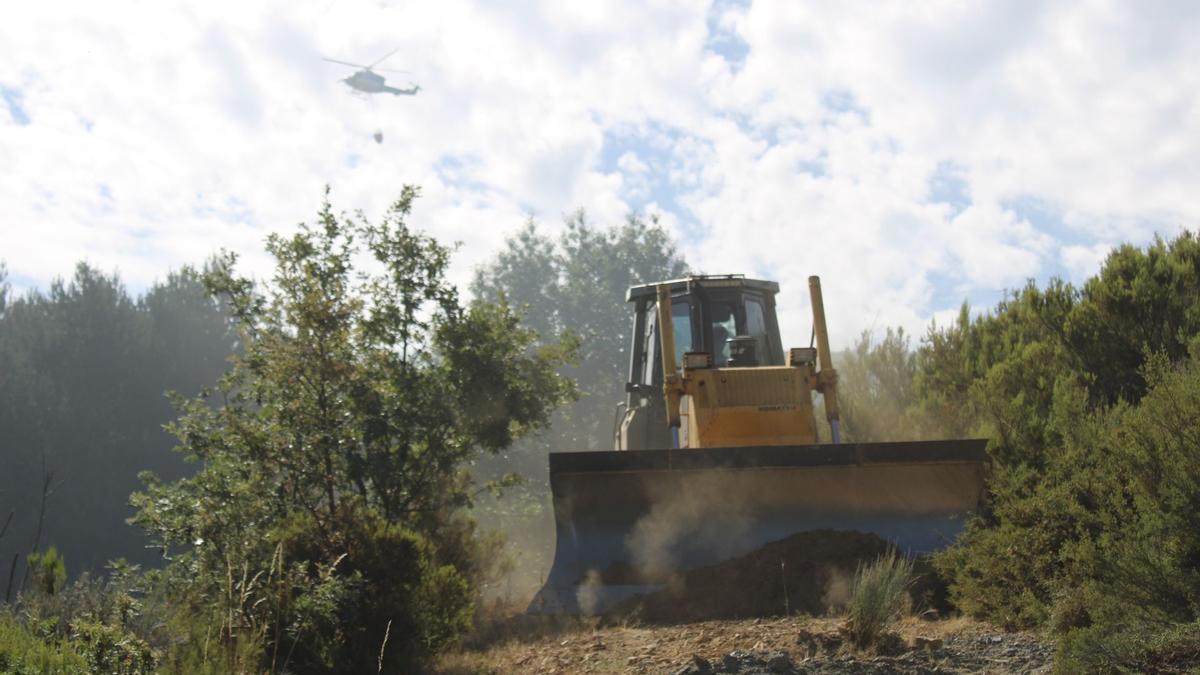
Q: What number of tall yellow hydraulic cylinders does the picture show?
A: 2